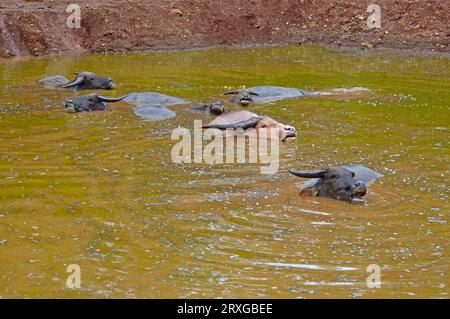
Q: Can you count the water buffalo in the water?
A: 6